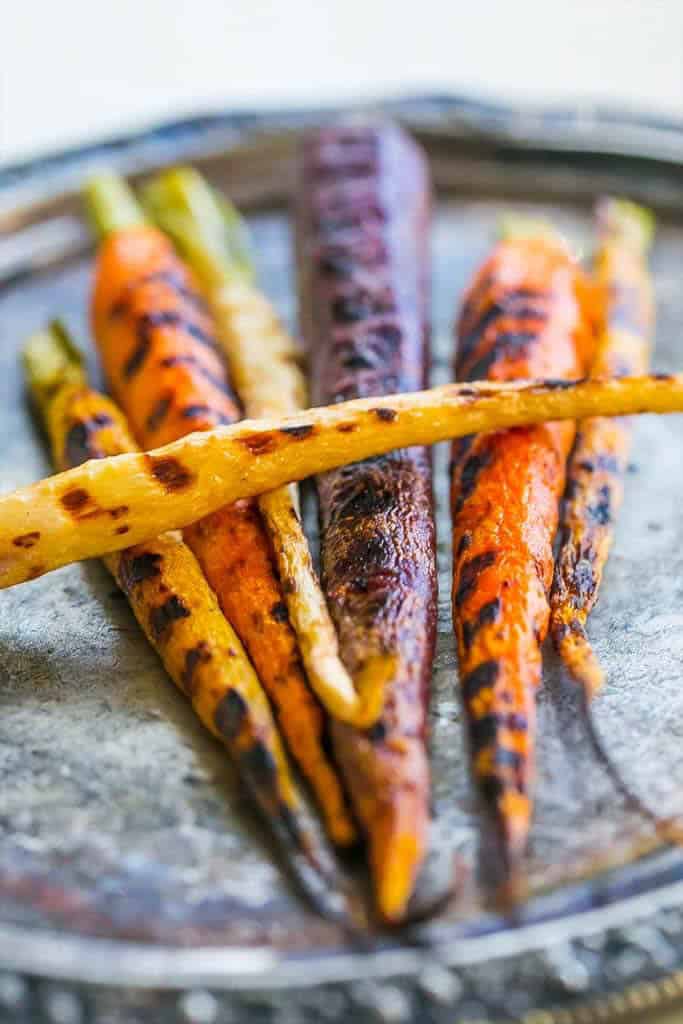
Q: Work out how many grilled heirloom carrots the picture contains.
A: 7